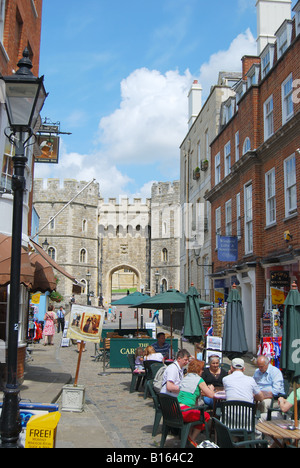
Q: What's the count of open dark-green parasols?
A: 2